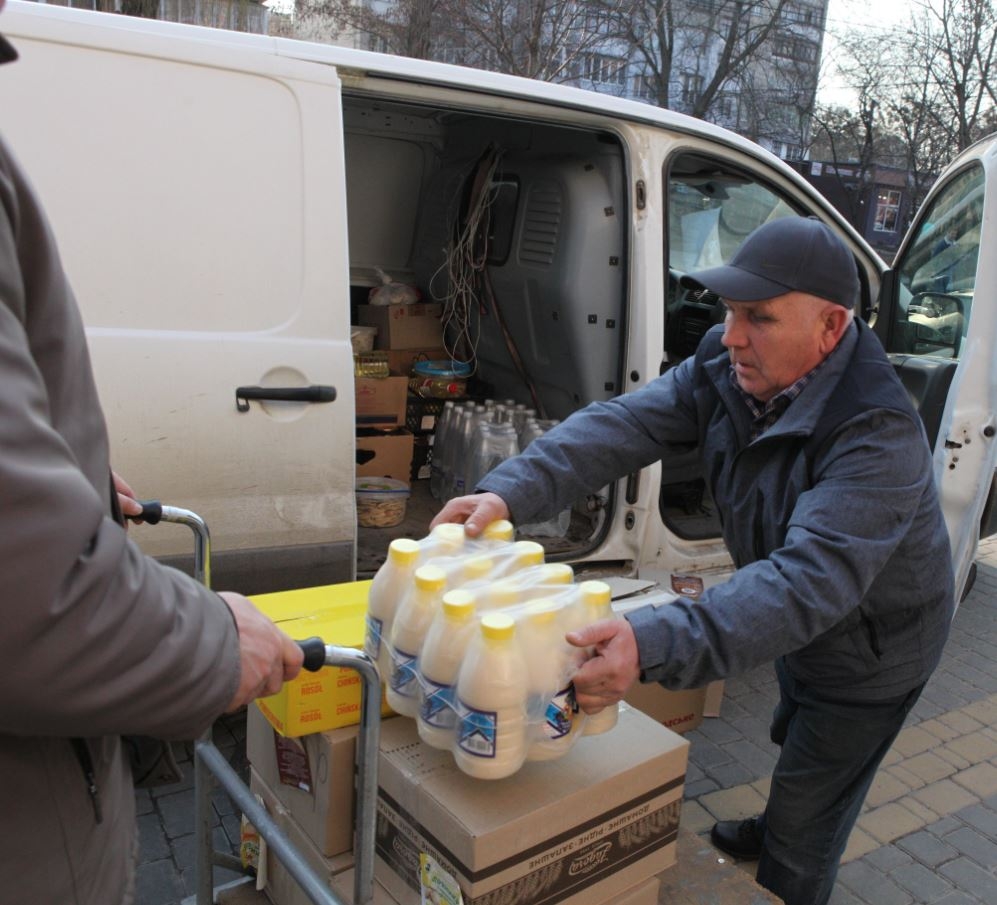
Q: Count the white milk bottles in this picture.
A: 12